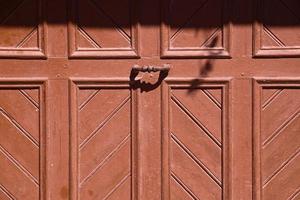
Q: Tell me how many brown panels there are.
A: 8